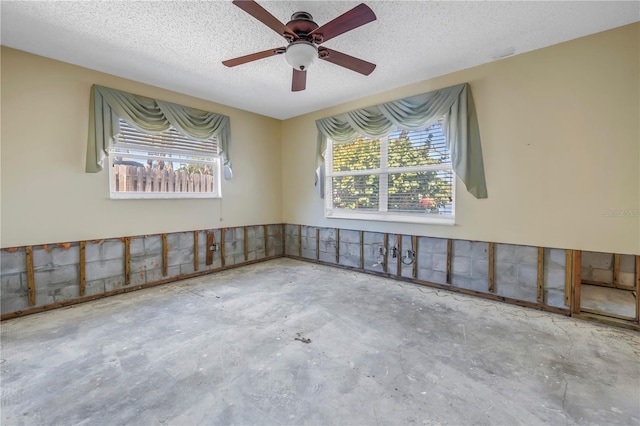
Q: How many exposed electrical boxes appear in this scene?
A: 4